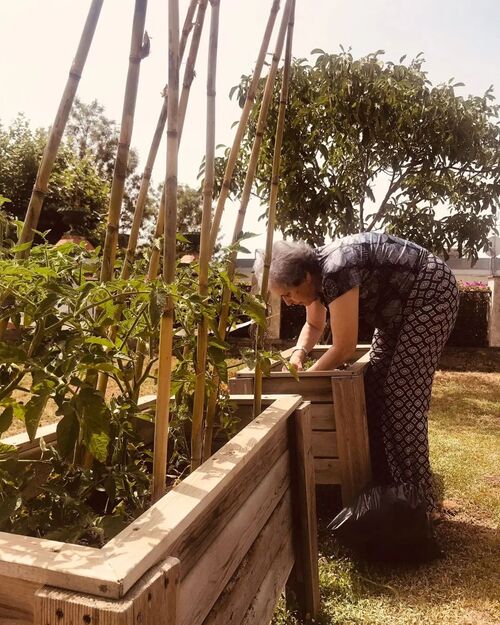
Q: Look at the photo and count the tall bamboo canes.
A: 9